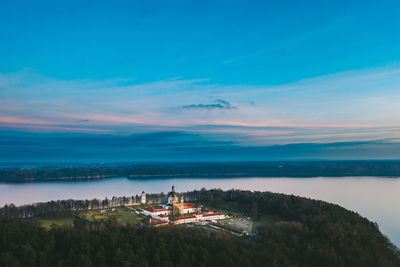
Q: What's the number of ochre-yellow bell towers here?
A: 2